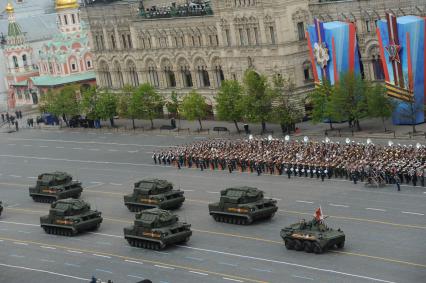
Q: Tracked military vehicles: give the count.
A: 5